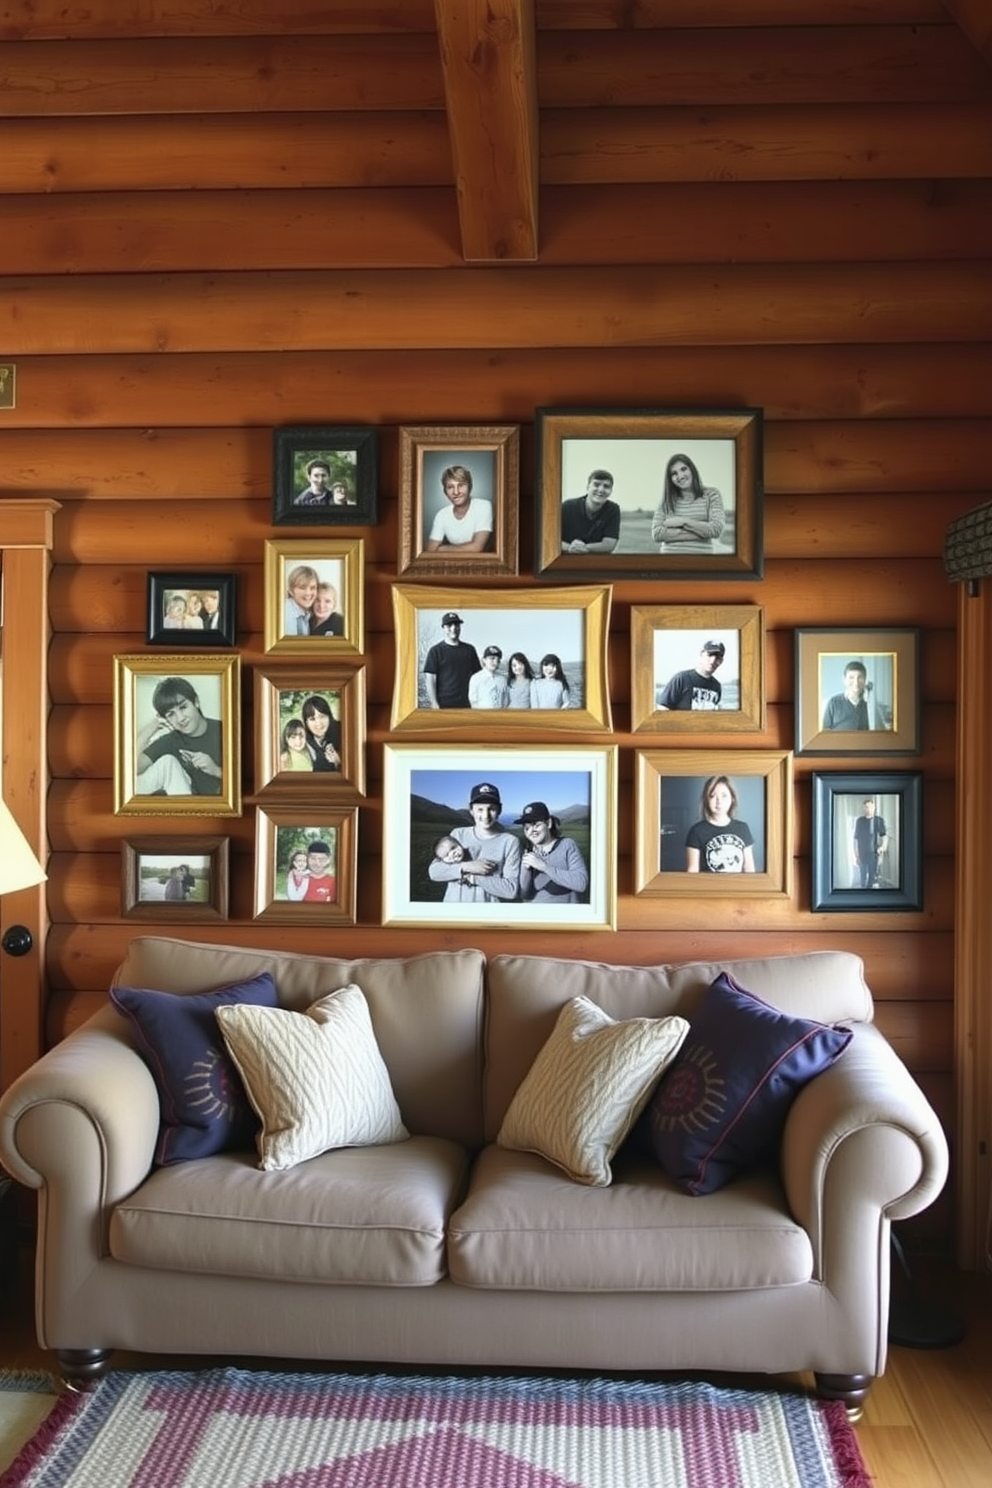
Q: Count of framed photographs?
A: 15